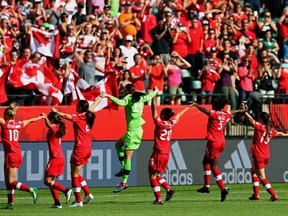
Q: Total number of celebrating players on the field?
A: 7